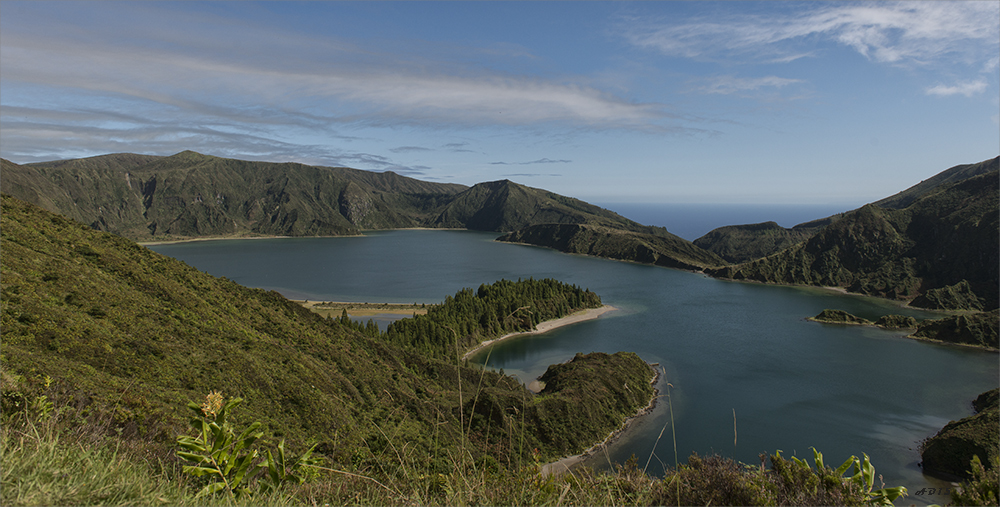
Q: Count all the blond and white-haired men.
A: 0